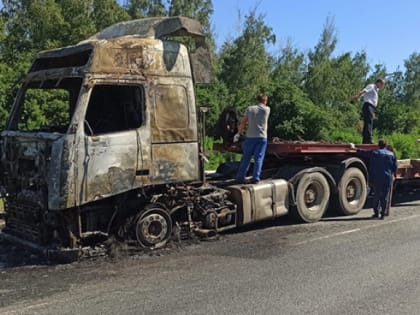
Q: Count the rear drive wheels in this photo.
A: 2